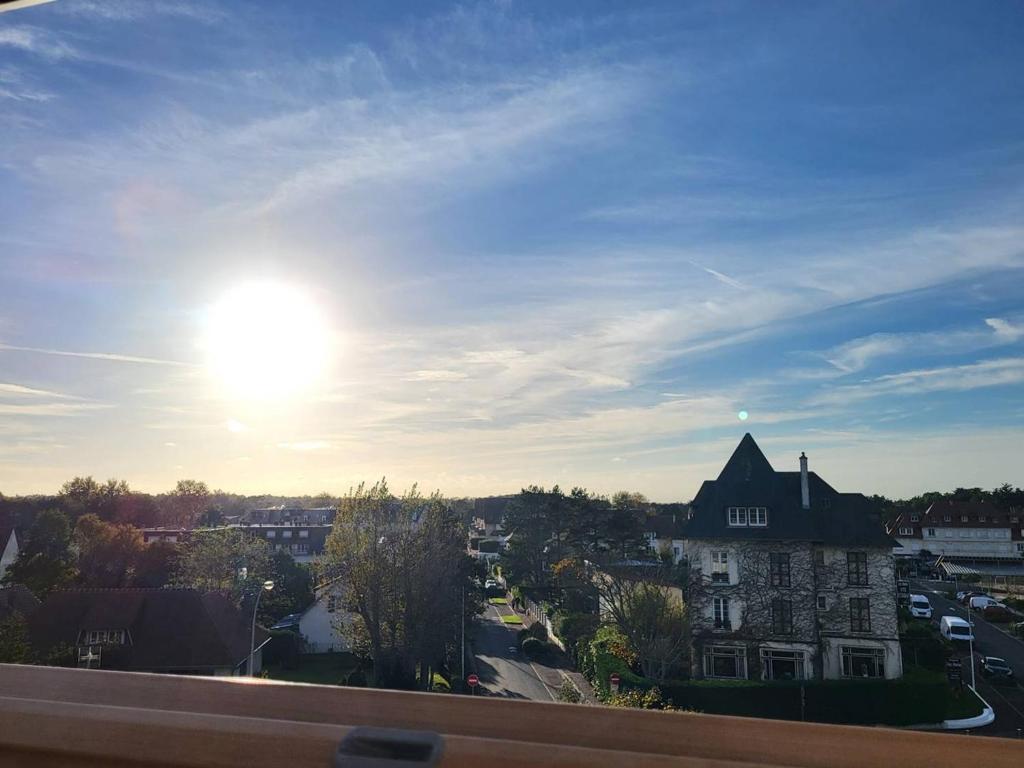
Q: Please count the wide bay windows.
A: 3